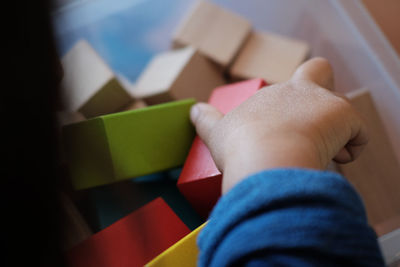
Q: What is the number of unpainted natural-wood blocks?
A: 5